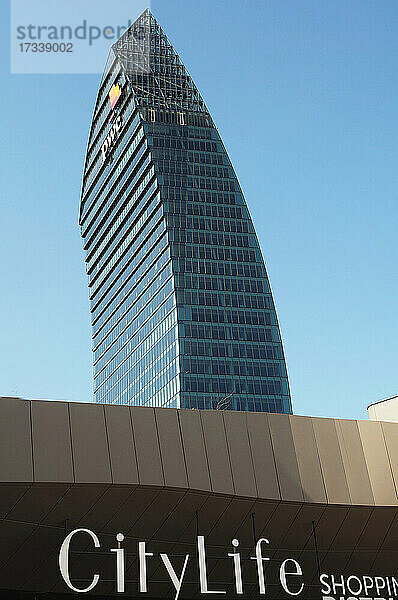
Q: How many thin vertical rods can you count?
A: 4